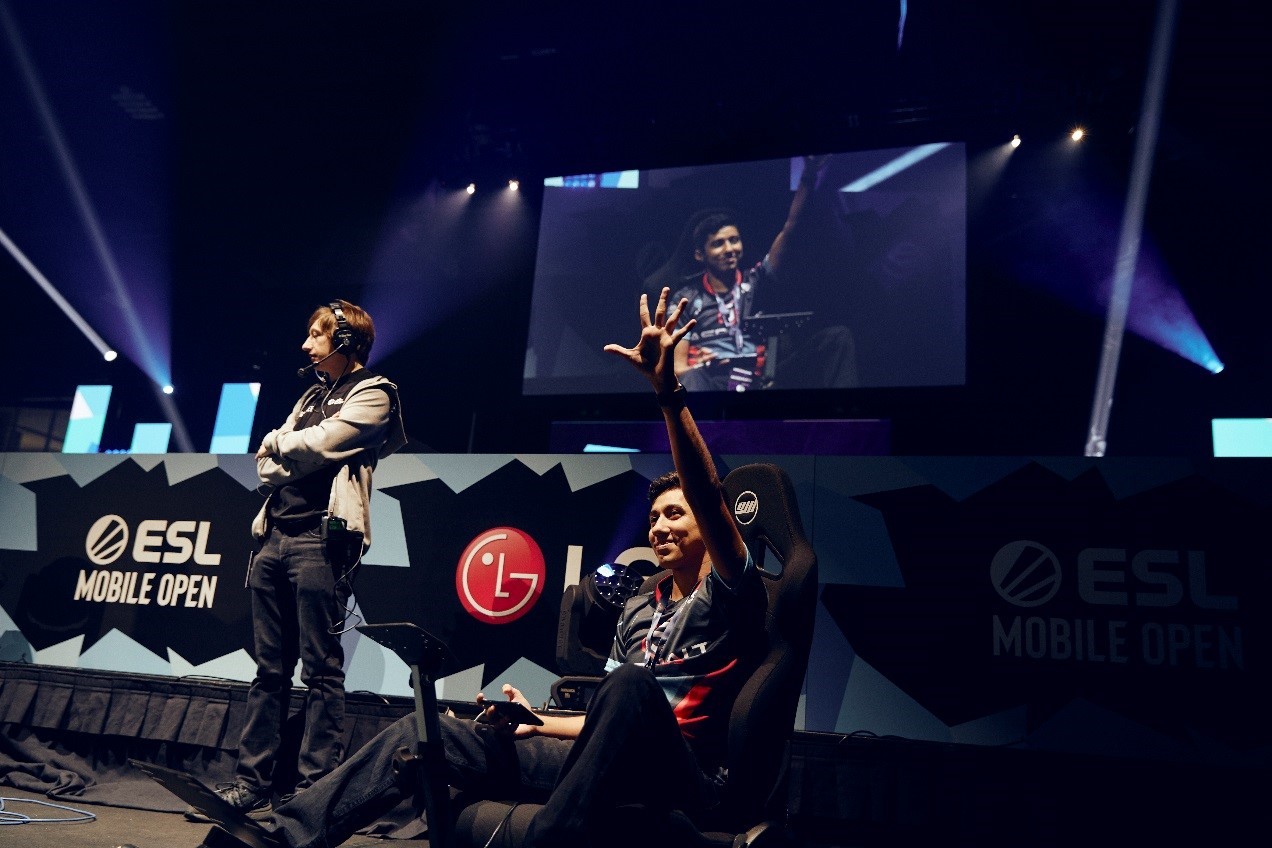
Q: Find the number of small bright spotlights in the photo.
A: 7